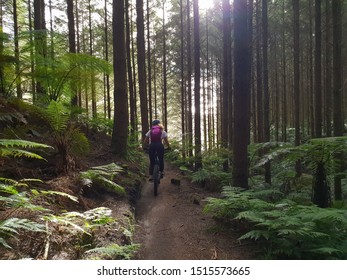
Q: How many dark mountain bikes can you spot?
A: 1